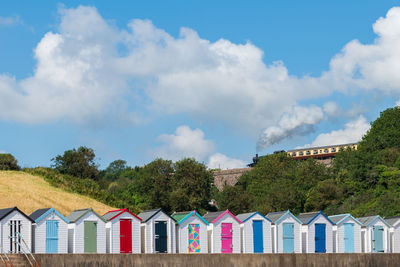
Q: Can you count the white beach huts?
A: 13